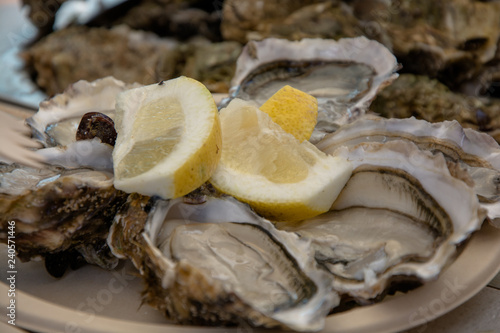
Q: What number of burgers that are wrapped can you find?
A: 0